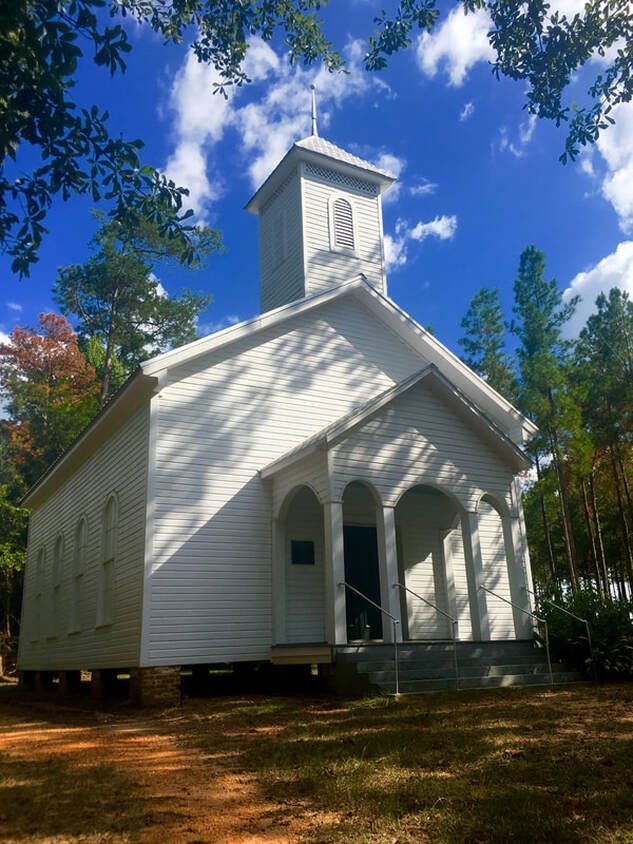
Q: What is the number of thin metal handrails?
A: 4